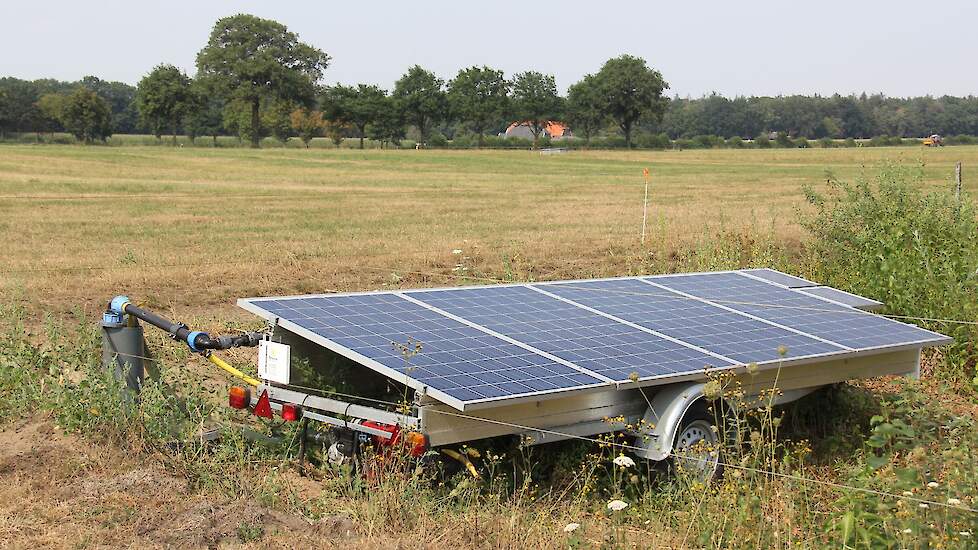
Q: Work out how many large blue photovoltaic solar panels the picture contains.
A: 4